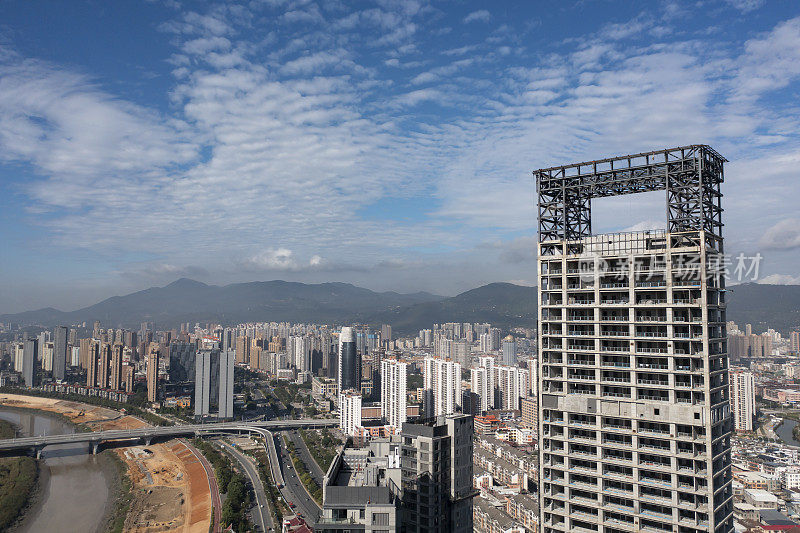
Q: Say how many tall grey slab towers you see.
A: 4